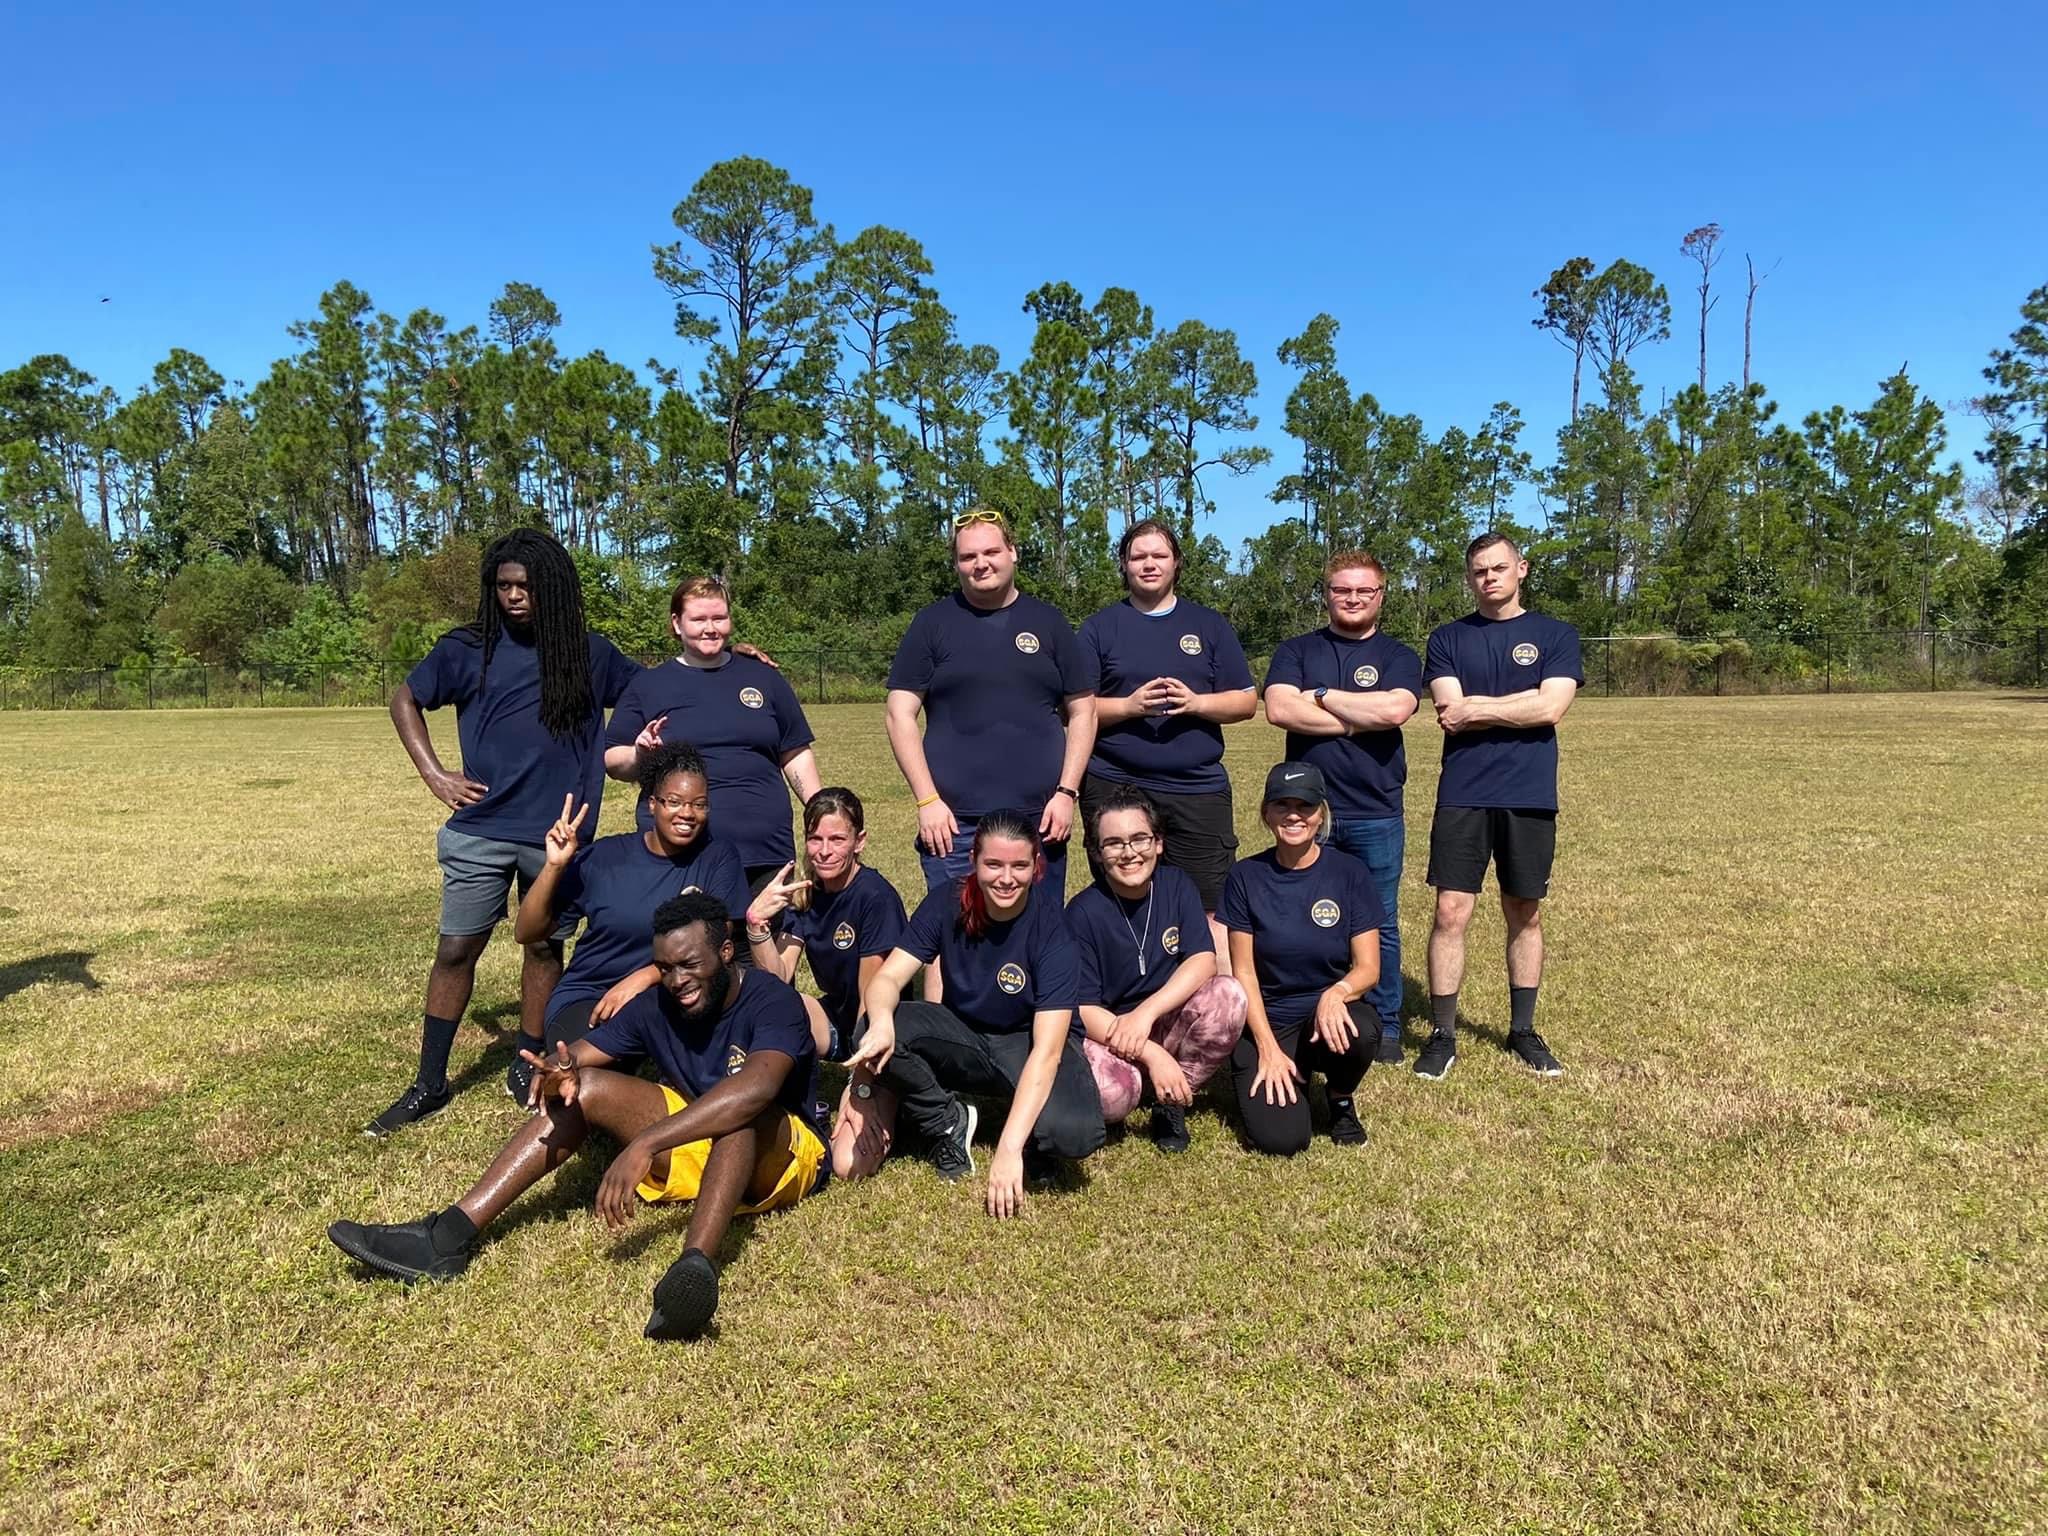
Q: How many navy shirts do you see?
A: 12